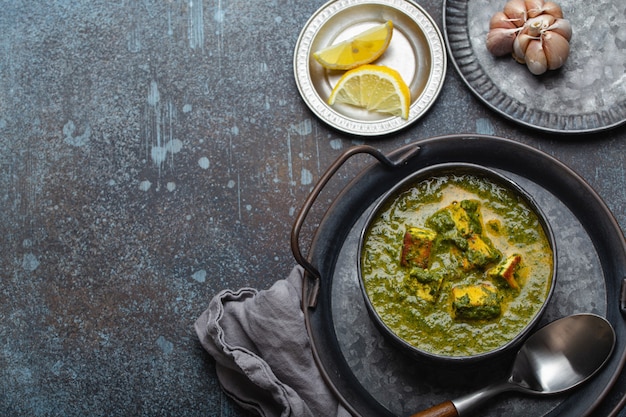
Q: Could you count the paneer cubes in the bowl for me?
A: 6